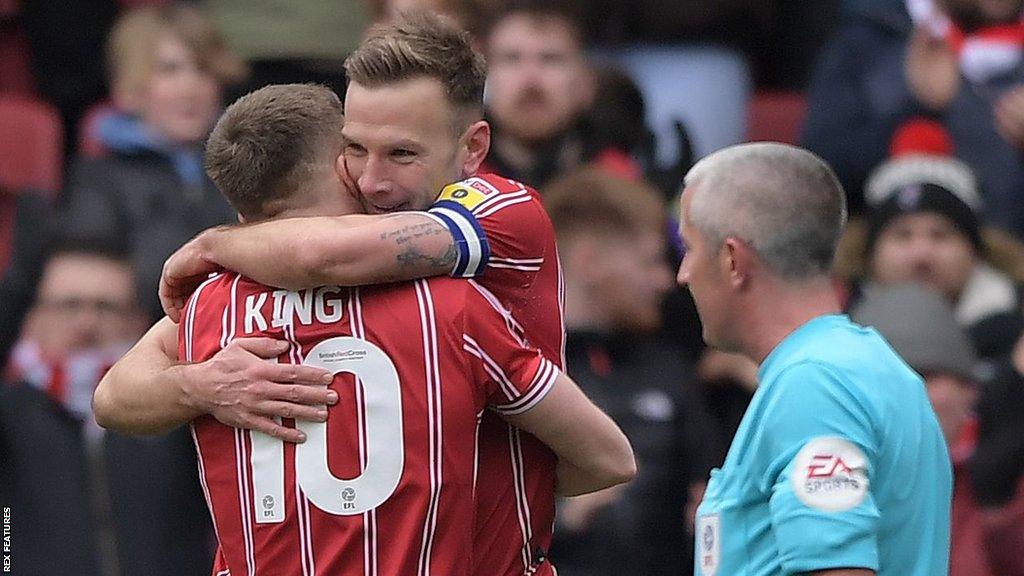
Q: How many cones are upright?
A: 0